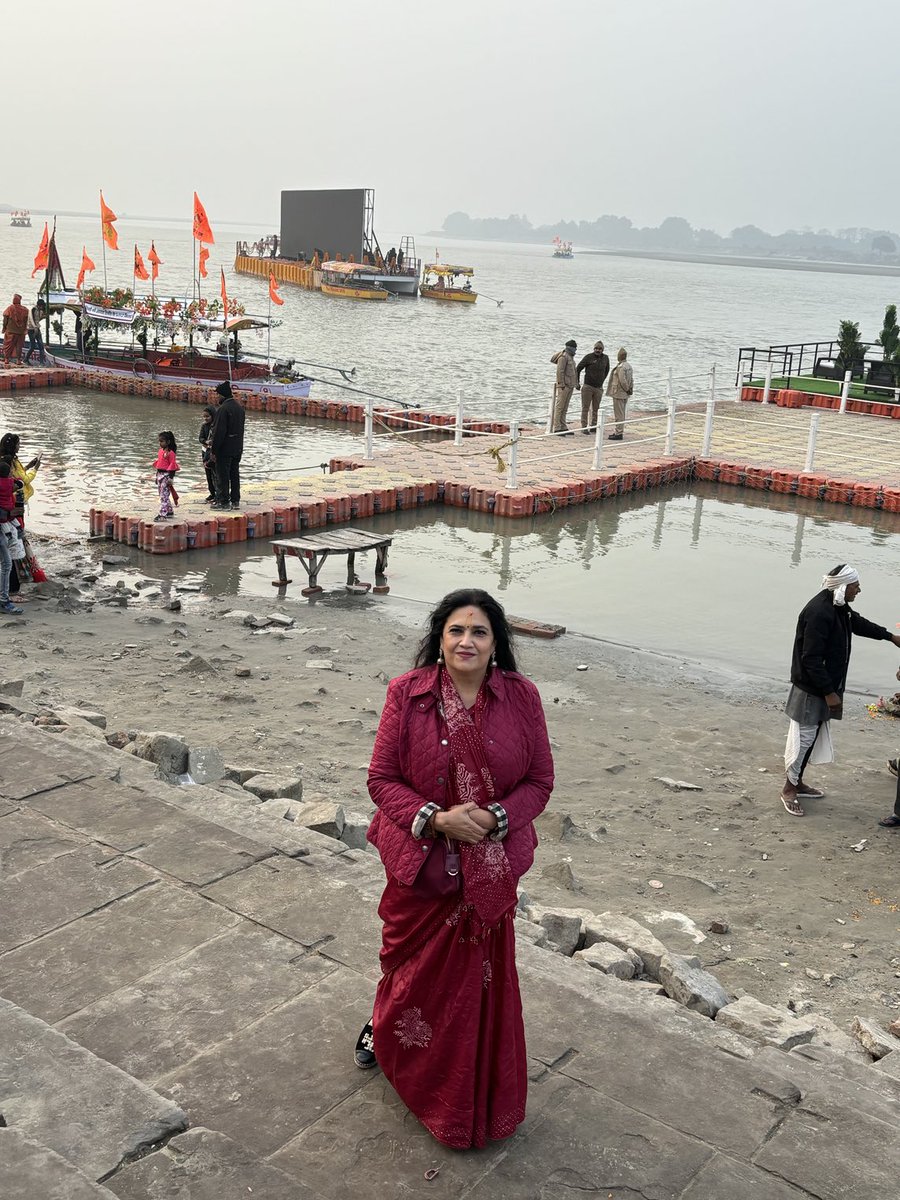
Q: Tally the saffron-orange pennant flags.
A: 9